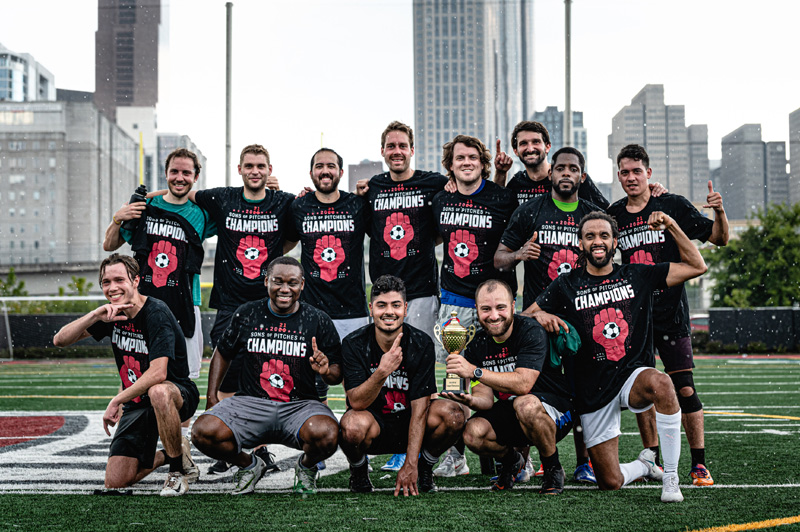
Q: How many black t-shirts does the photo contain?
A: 13